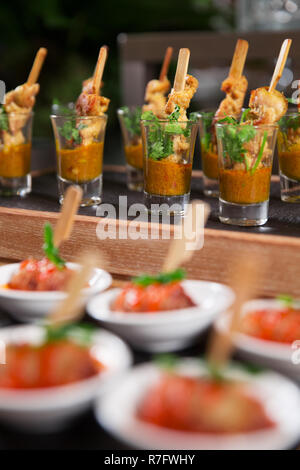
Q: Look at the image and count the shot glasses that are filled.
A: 7